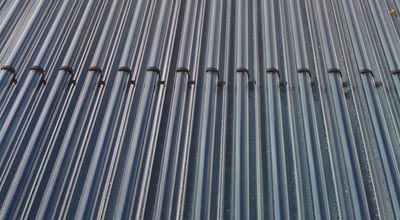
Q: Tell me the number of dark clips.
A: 14